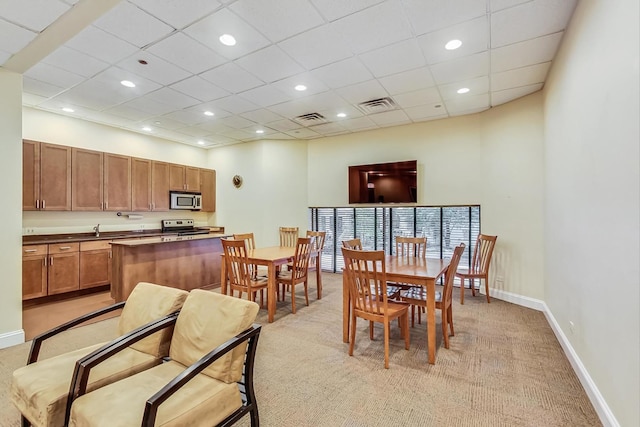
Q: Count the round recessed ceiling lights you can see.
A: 11